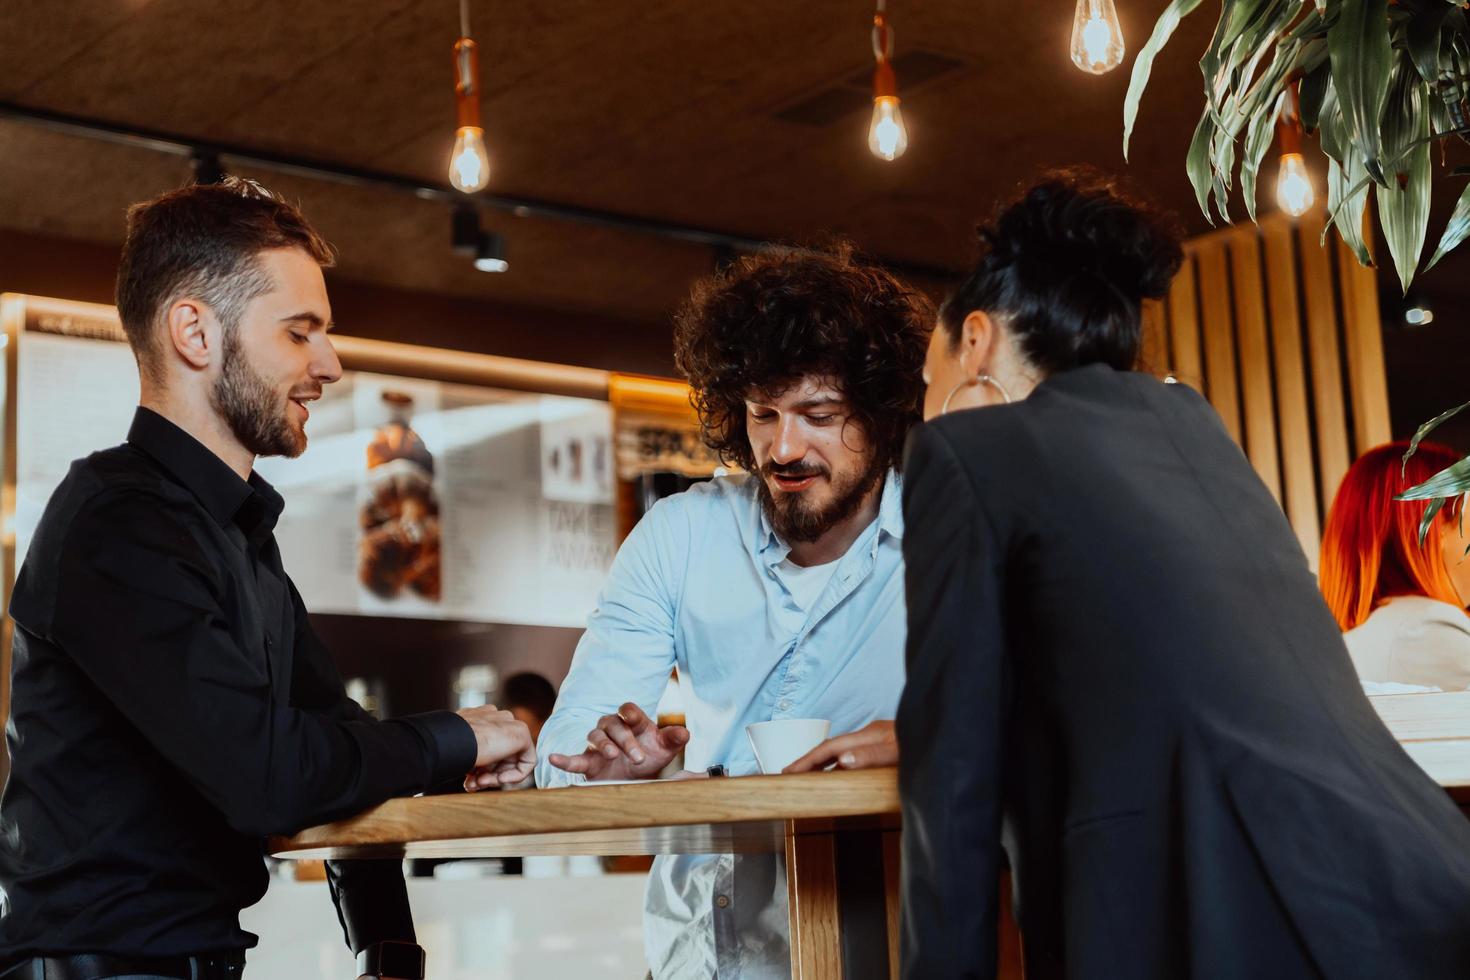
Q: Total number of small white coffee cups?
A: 1